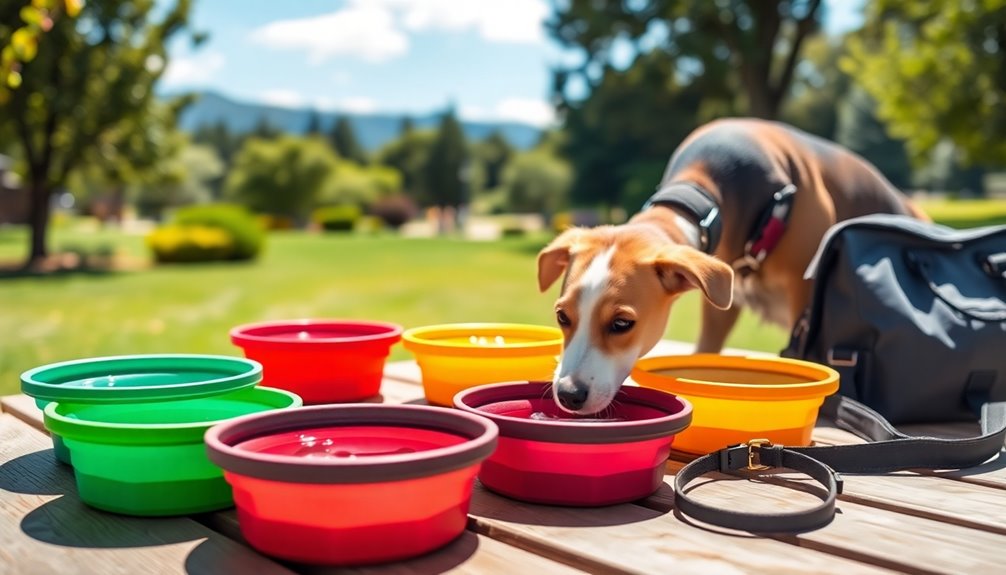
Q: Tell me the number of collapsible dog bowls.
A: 7